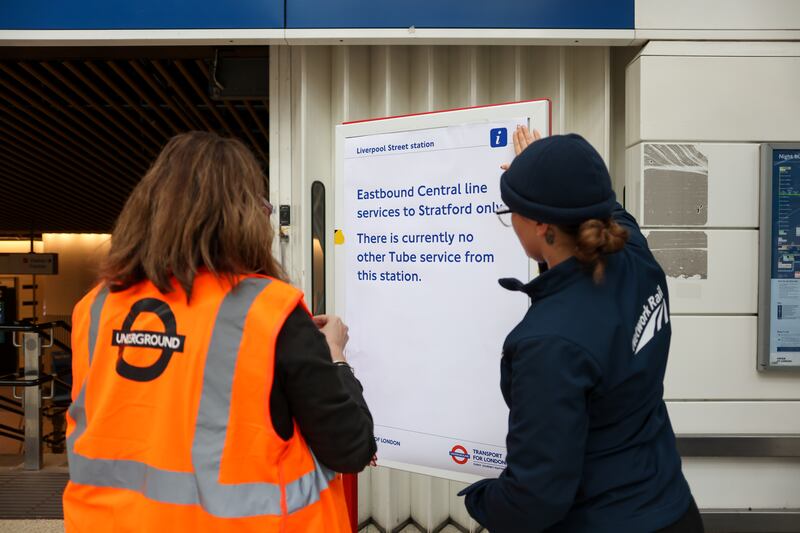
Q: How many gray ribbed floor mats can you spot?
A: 1